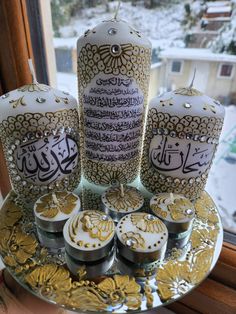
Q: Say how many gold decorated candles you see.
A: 8